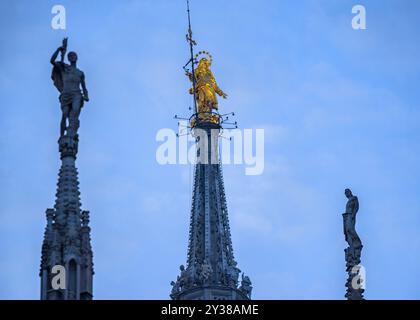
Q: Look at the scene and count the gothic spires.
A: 3